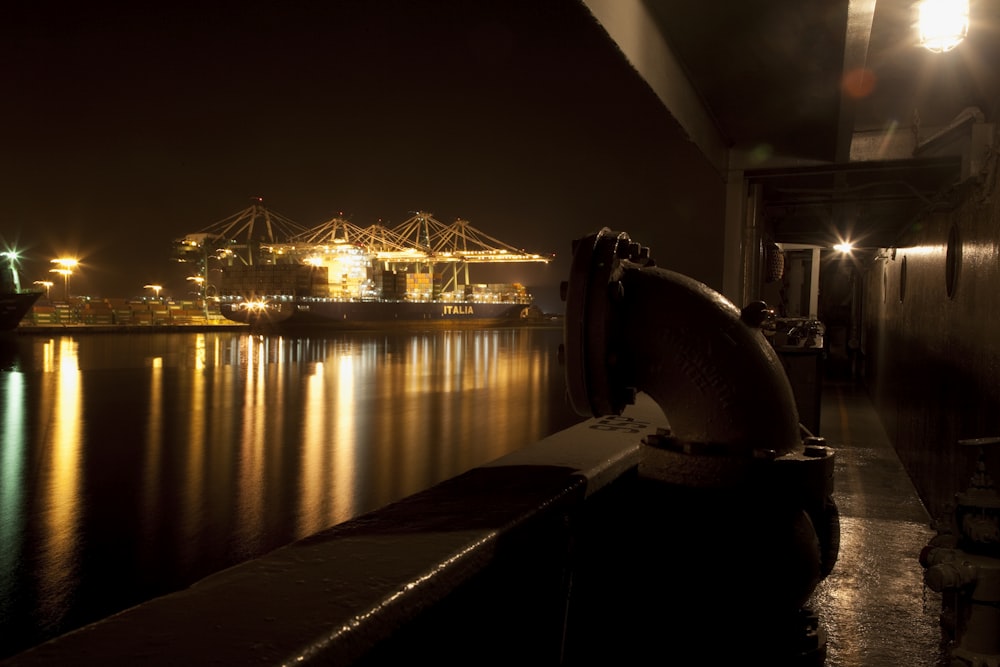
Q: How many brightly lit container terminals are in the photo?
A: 1